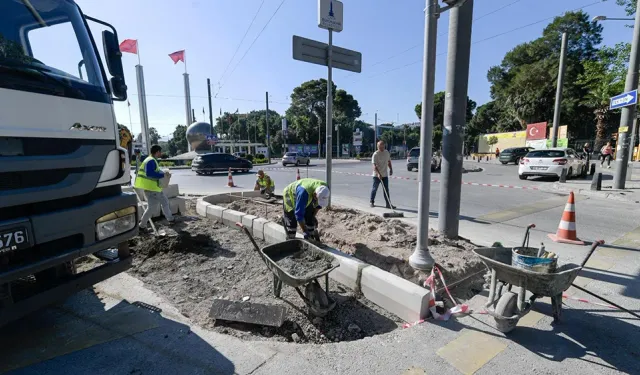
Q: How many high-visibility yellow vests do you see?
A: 3